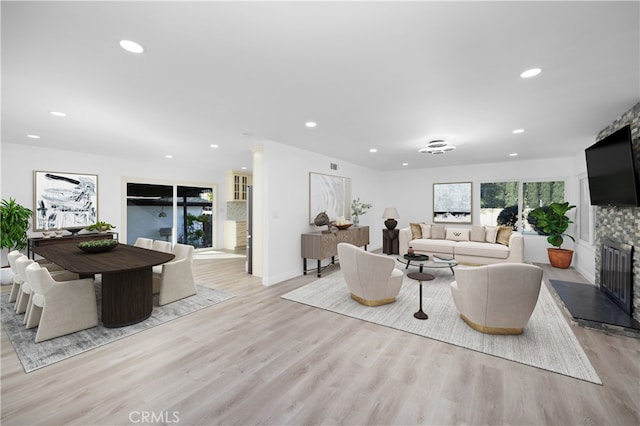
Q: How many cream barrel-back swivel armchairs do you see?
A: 2